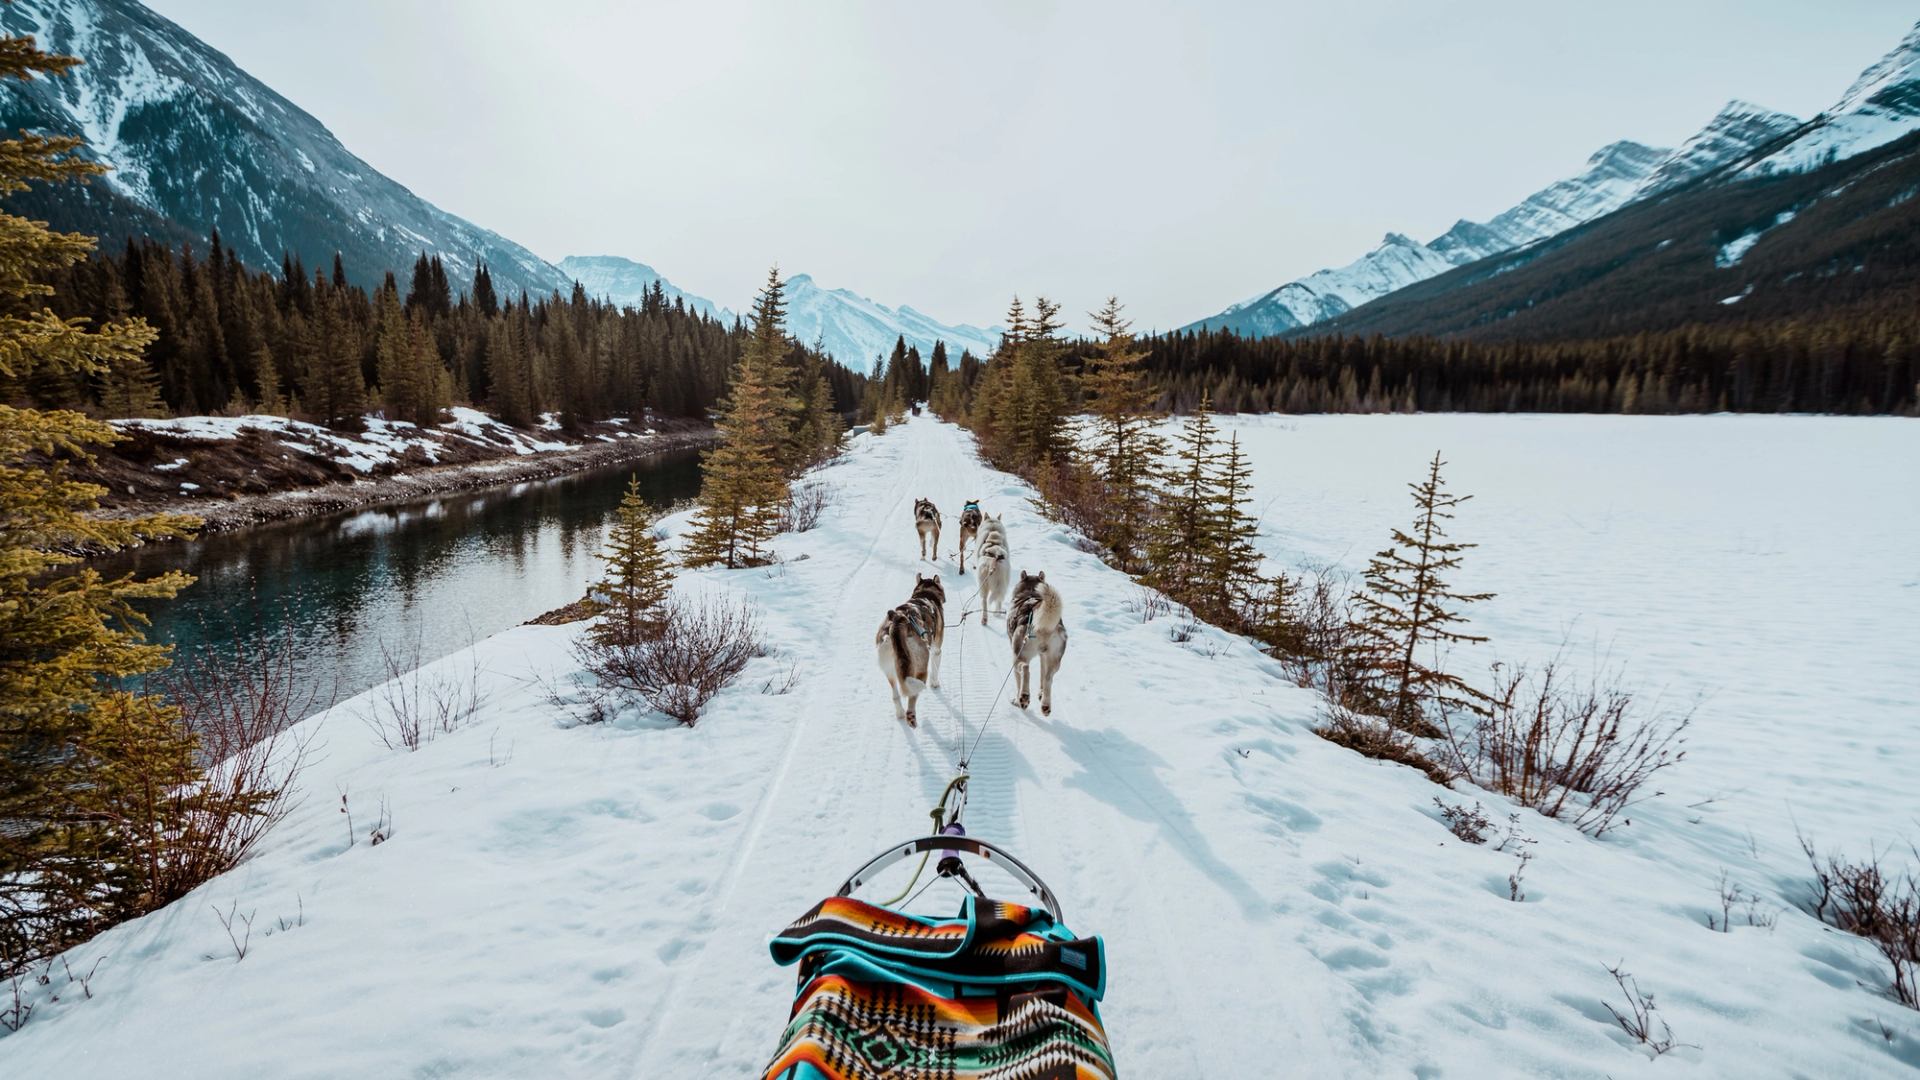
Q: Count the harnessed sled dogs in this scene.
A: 5